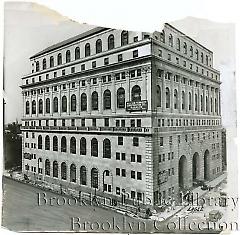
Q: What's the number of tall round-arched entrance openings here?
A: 3